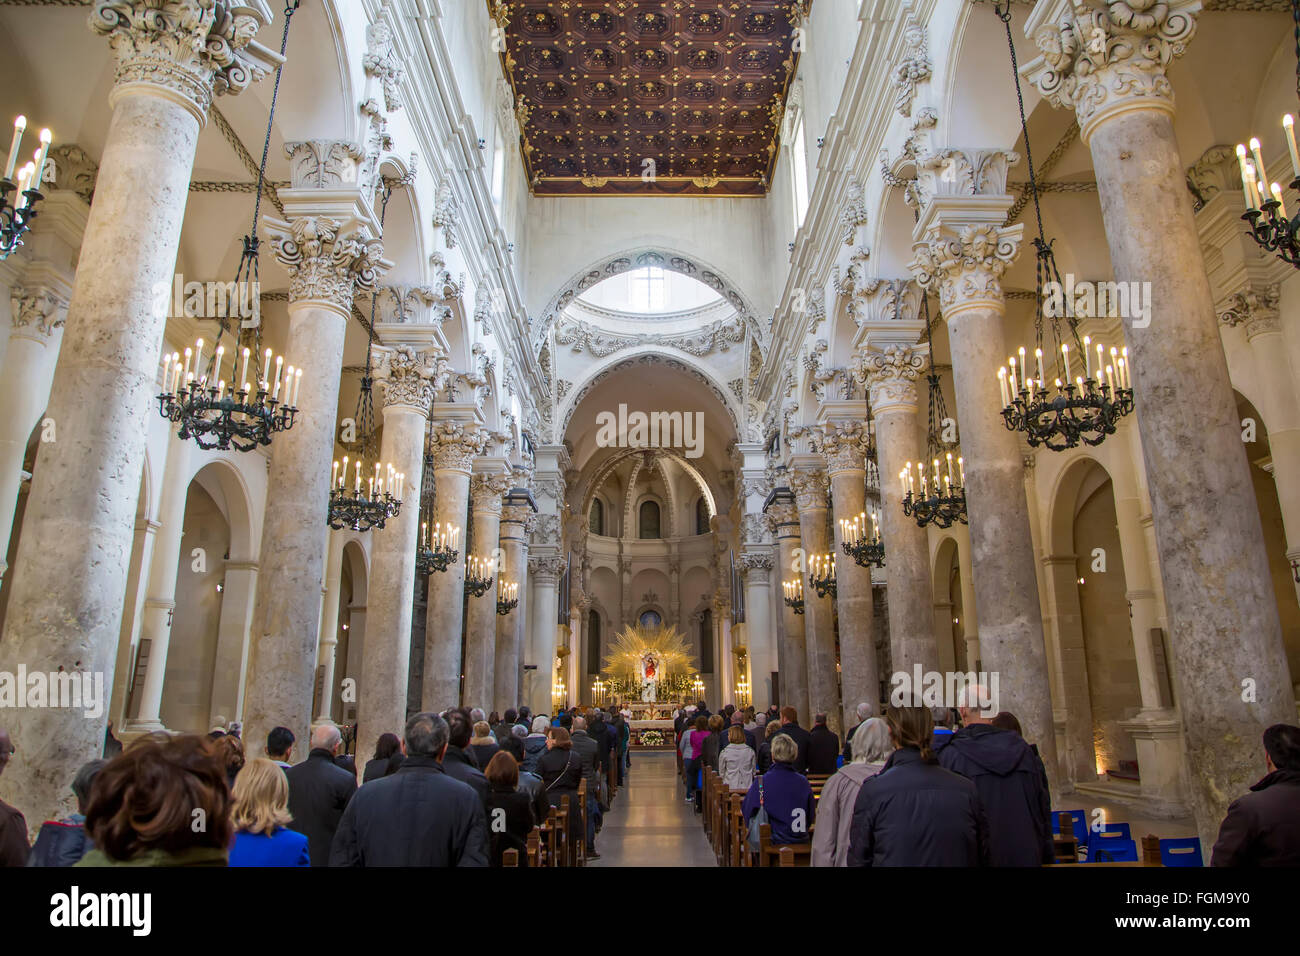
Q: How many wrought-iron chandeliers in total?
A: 12